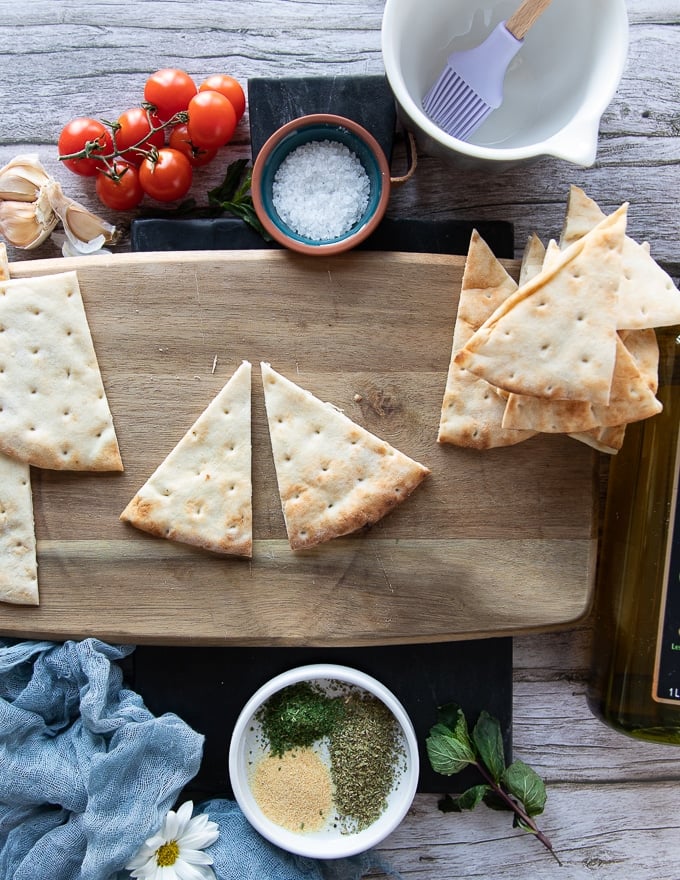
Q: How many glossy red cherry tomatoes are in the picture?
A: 8